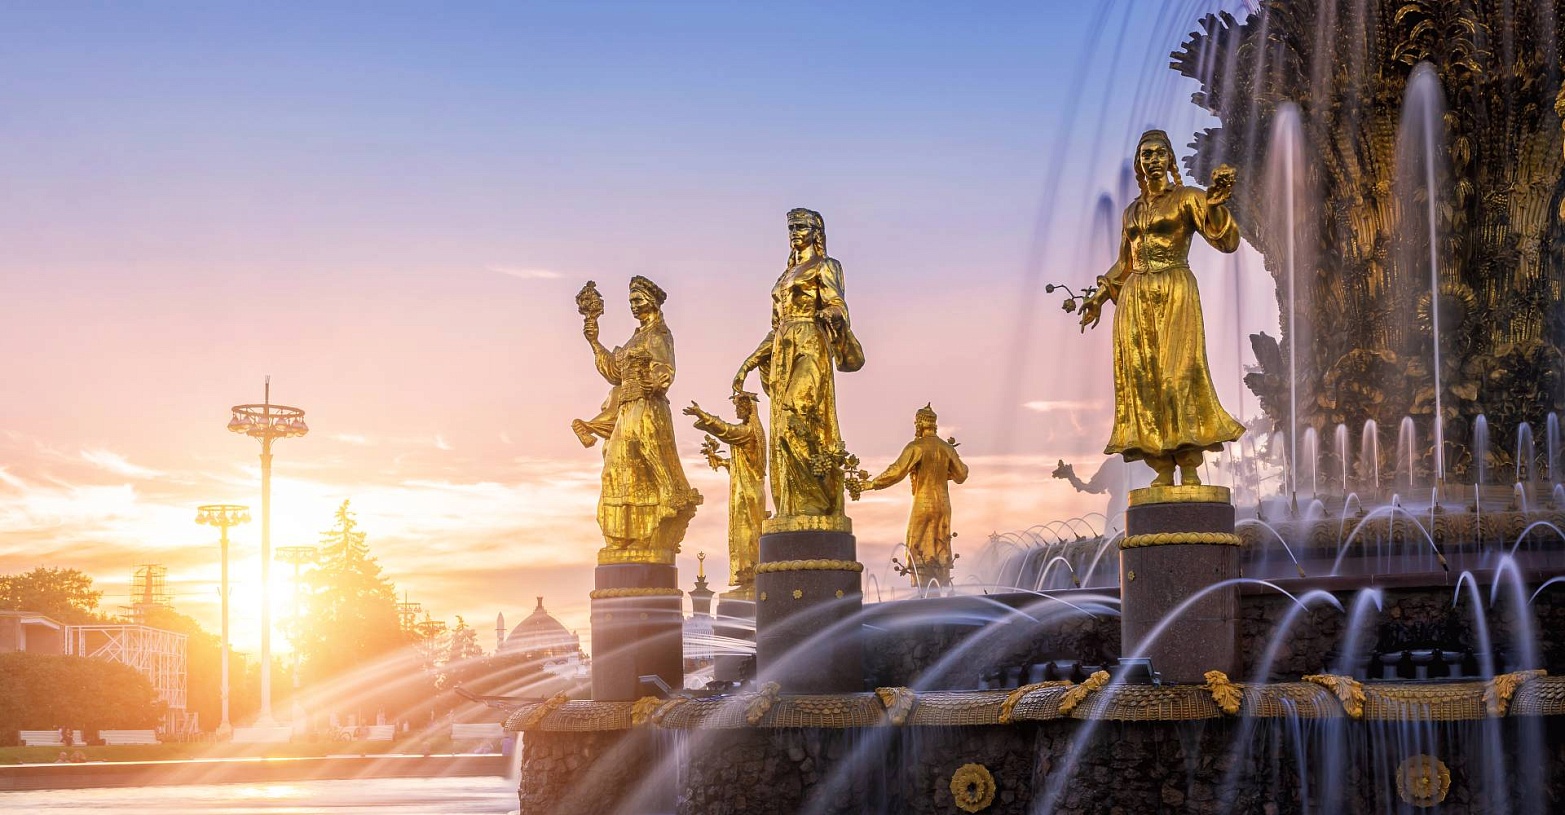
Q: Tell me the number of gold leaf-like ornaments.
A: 9